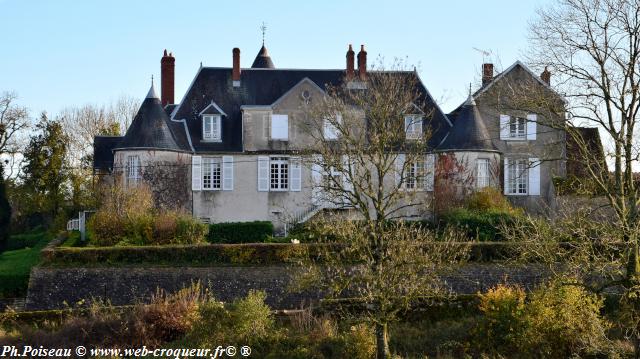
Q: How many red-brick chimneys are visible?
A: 6